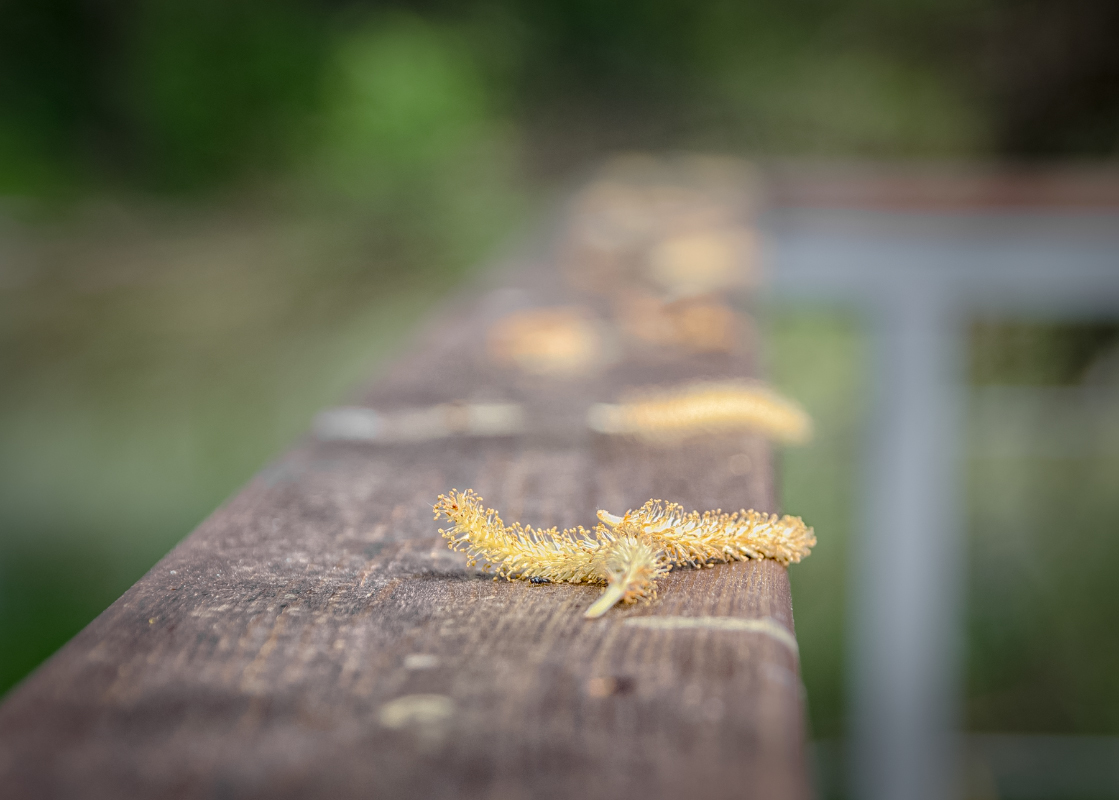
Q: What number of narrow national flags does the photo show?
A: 0